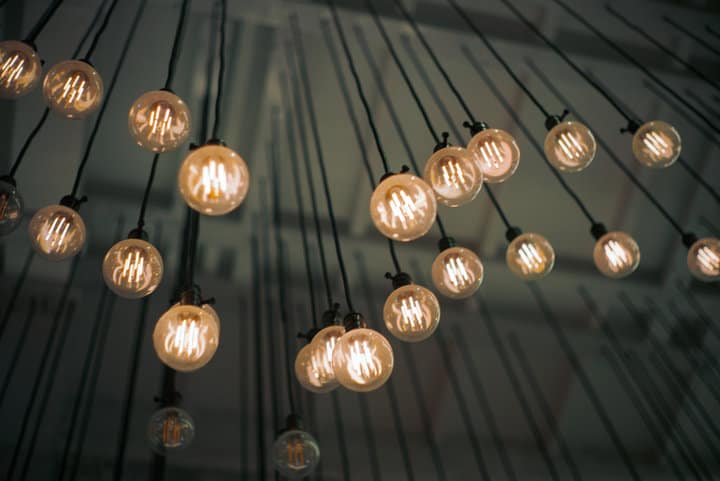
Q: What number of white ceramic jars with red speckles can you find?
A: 0